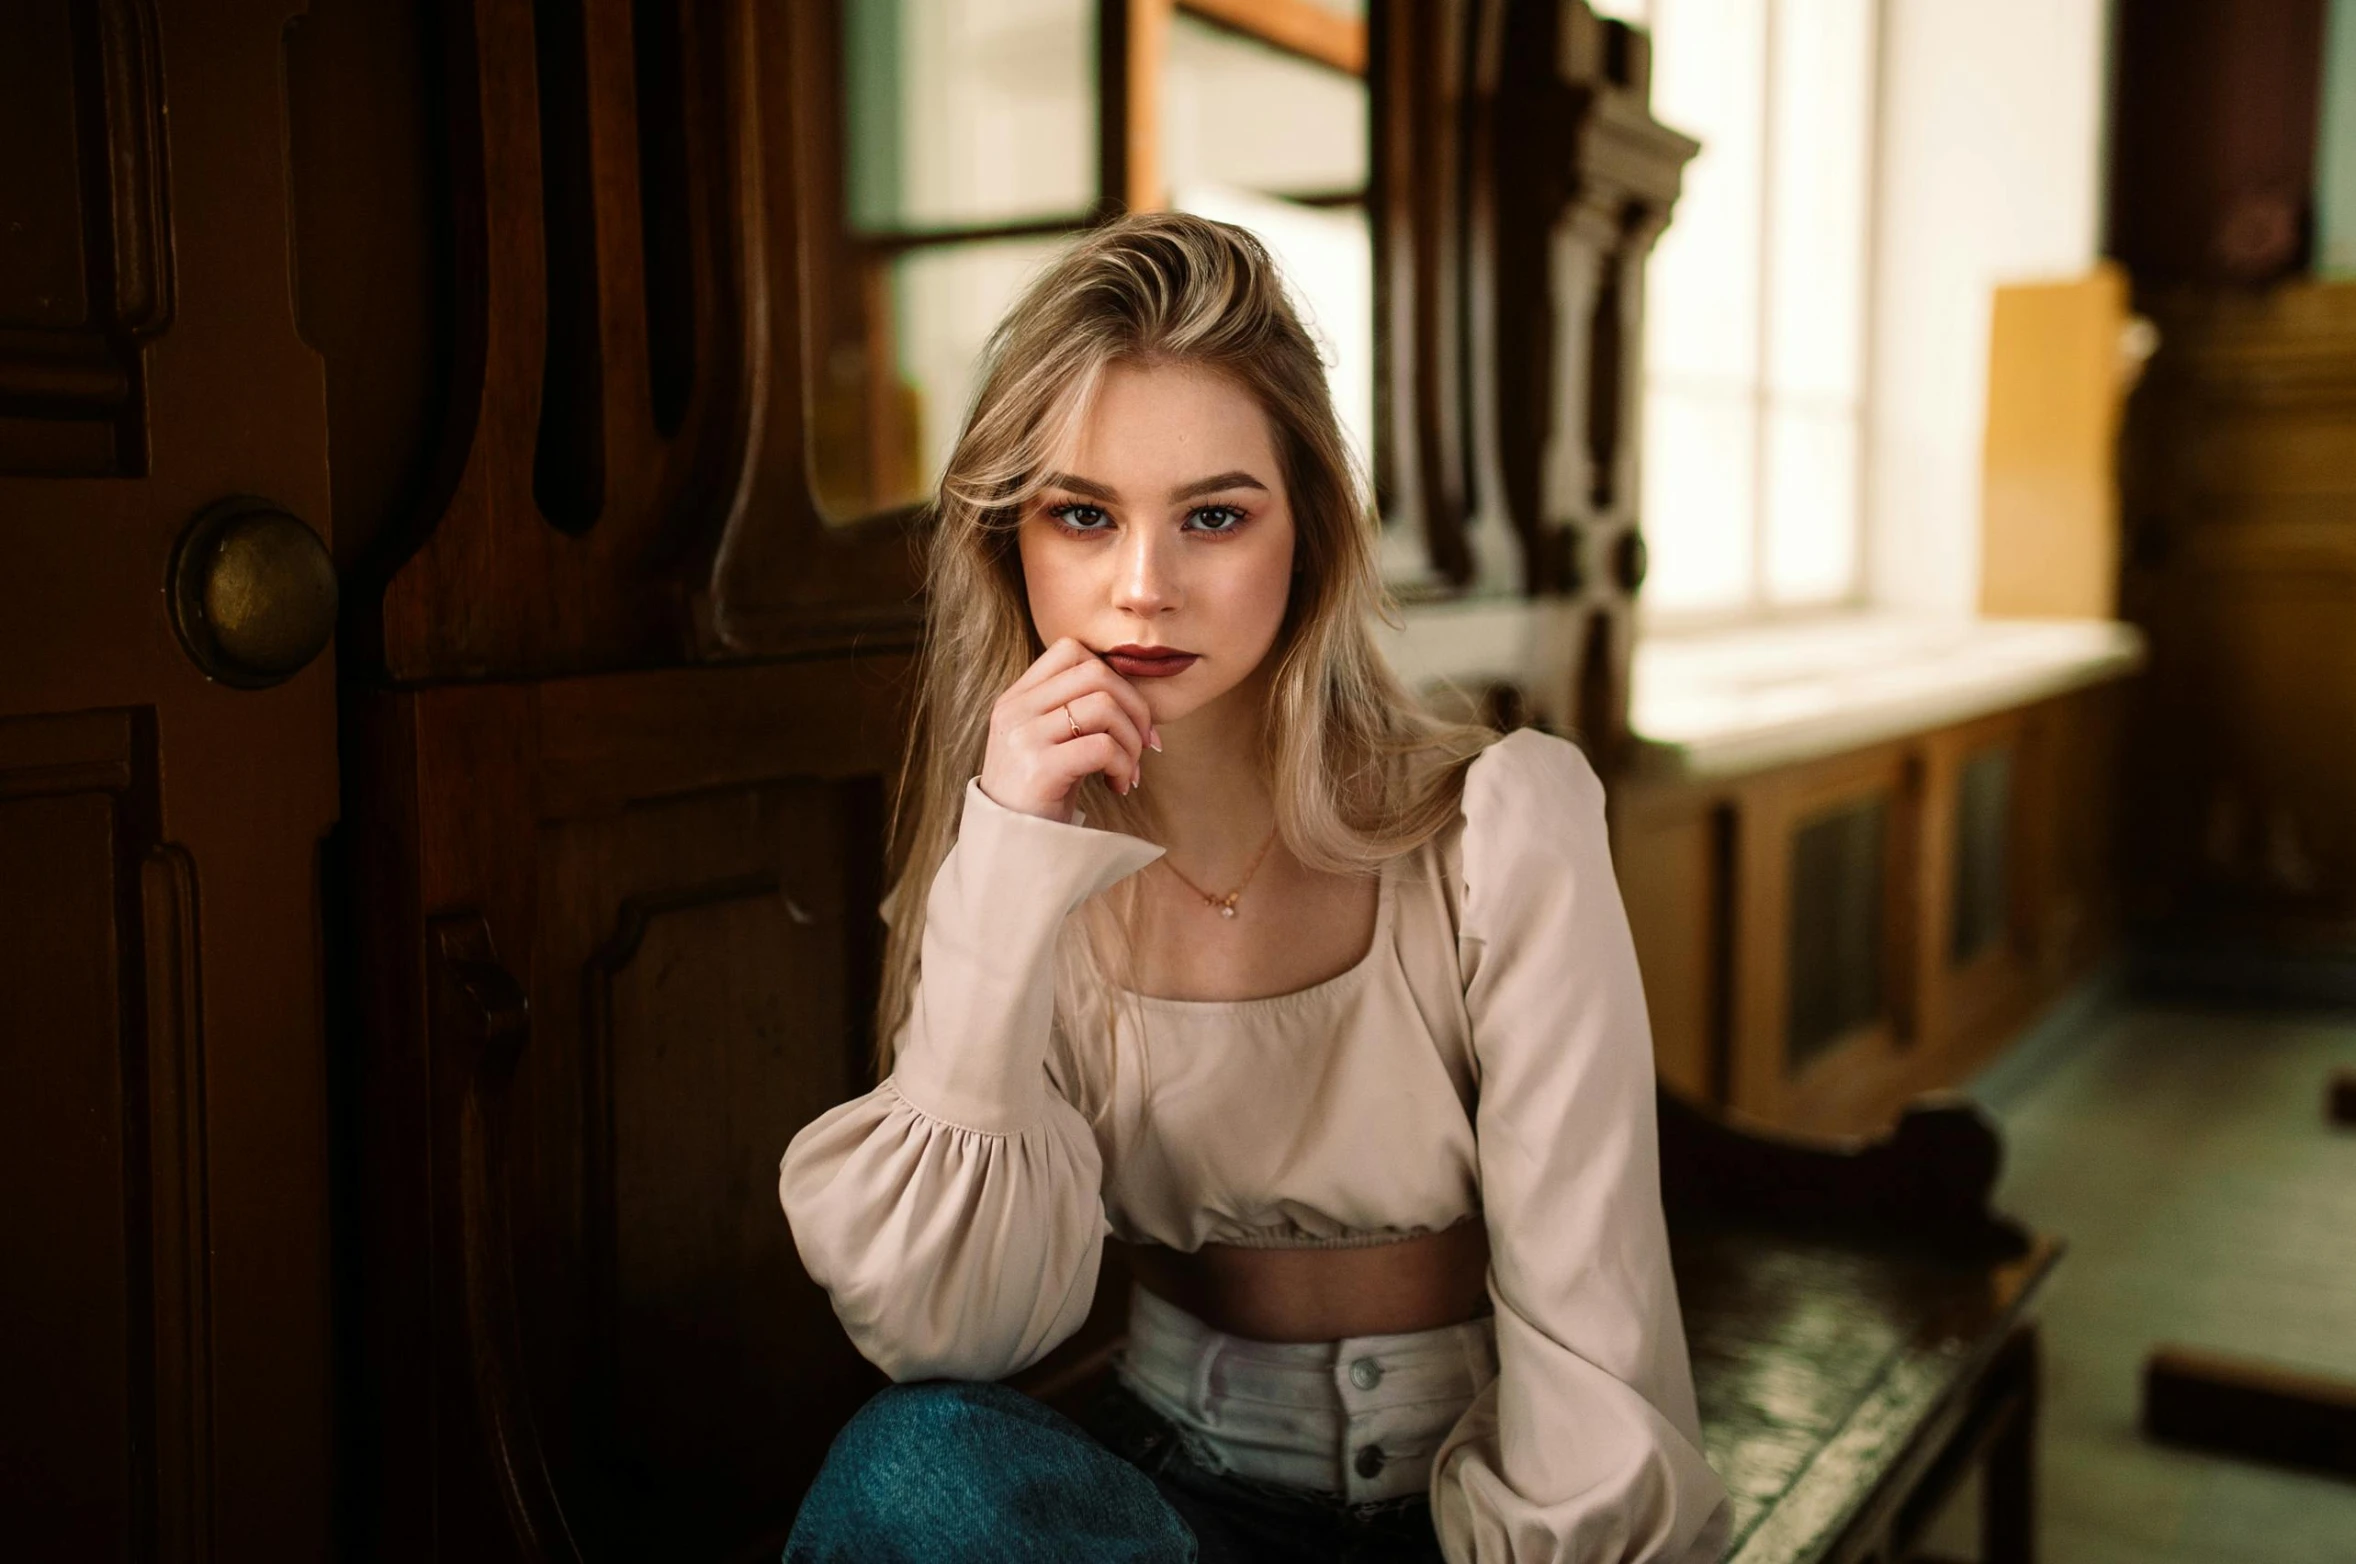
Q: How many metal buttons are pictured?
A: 2